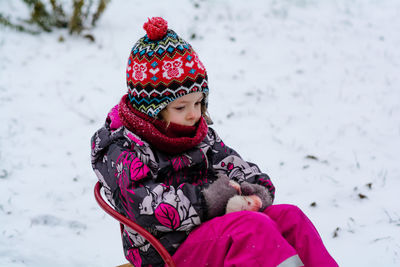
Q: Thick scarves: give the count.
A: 1